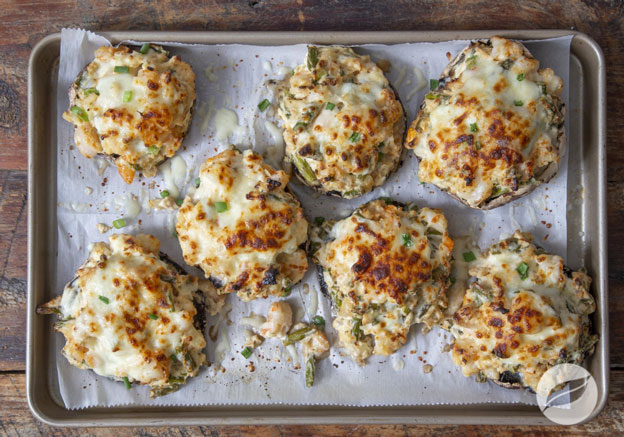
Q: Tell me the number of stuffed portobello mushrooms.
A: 7